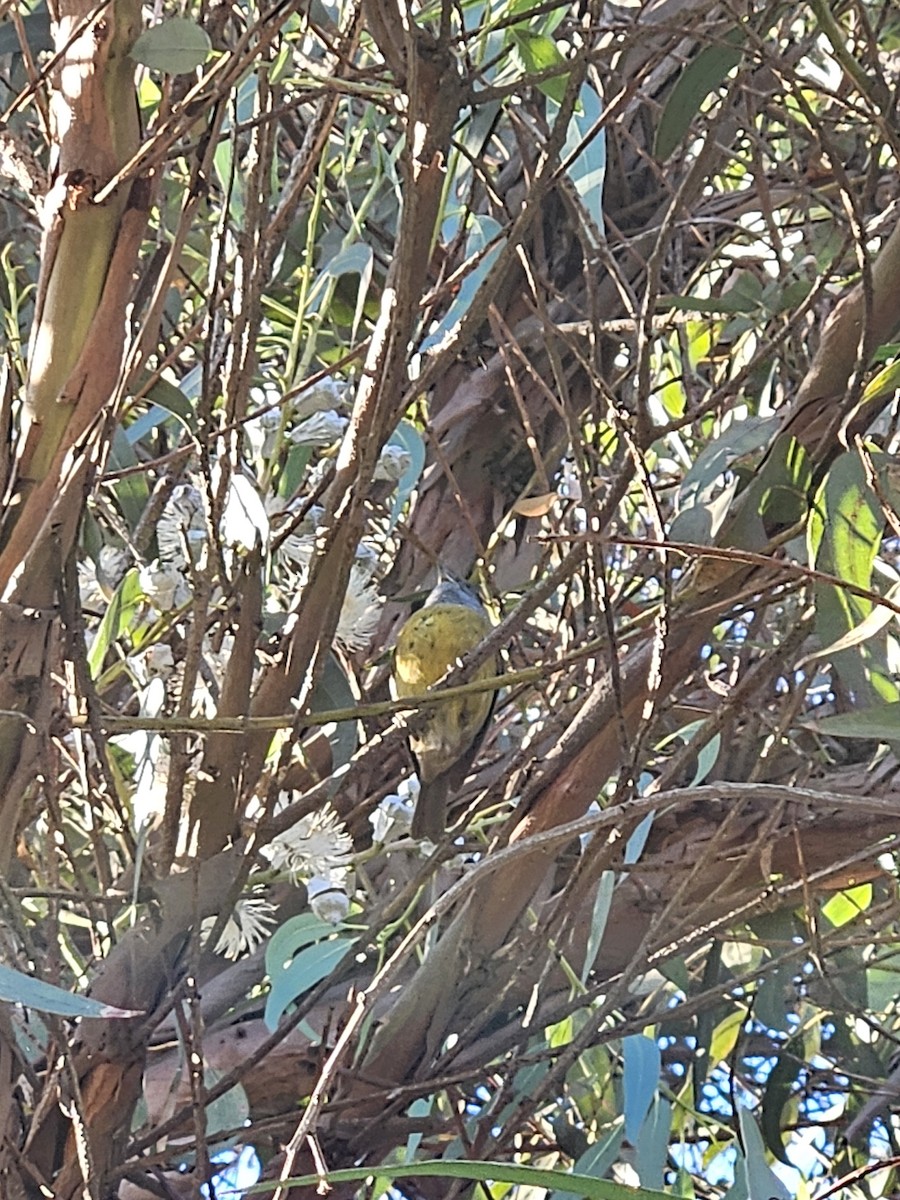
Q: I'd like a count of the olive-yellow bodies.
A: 1